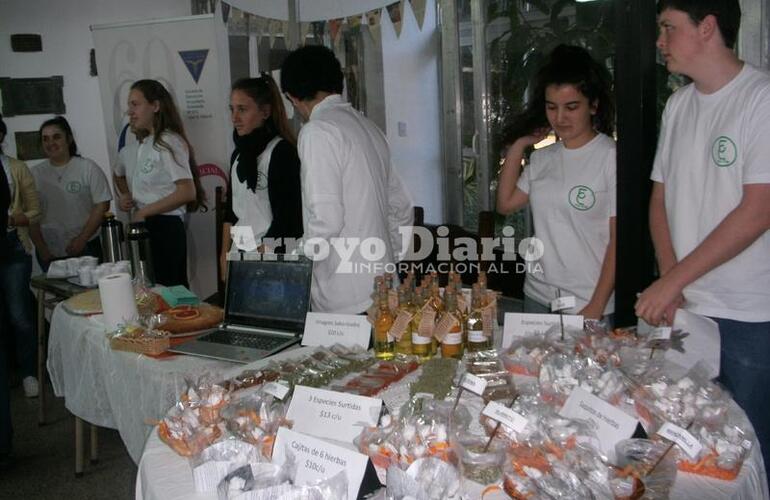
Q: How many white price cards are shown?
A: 5